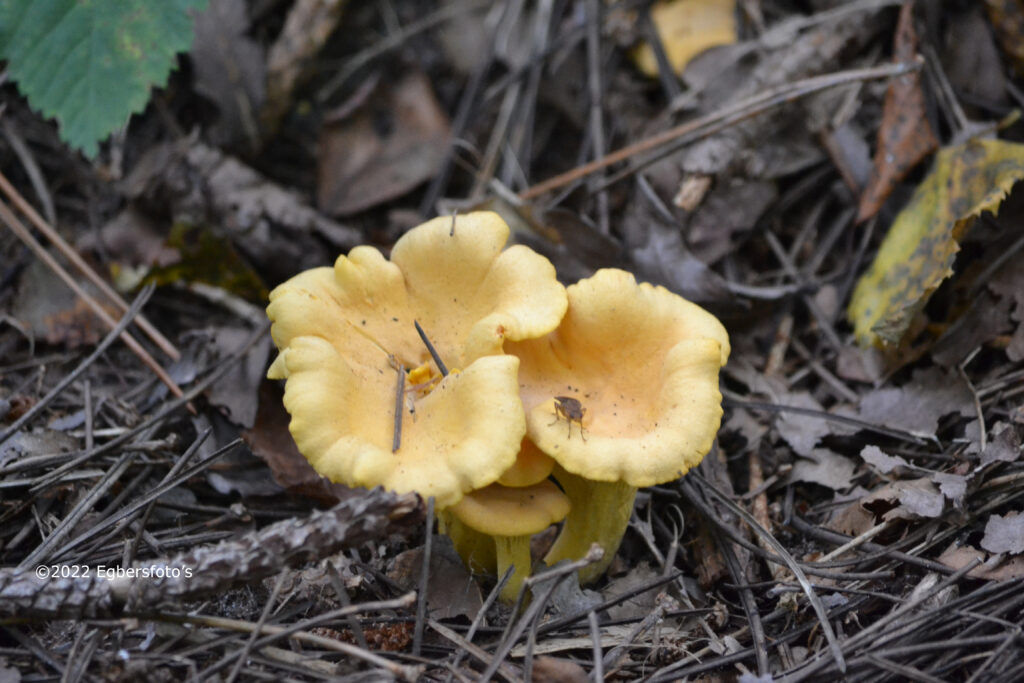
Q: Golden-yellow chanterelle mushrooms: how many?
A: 4